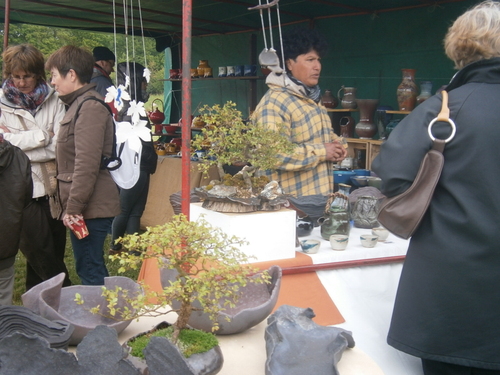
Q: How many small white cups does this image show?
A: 4